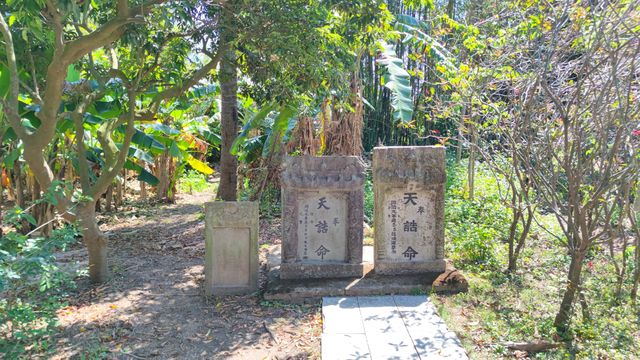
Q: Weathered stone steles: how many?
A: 3